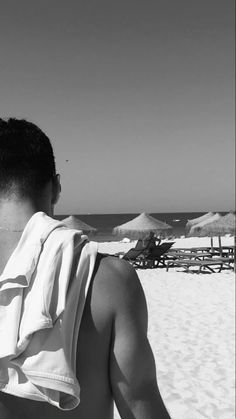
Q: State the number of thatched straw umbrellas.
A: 5